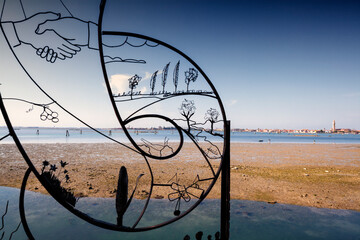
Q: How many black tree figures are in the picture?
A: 7